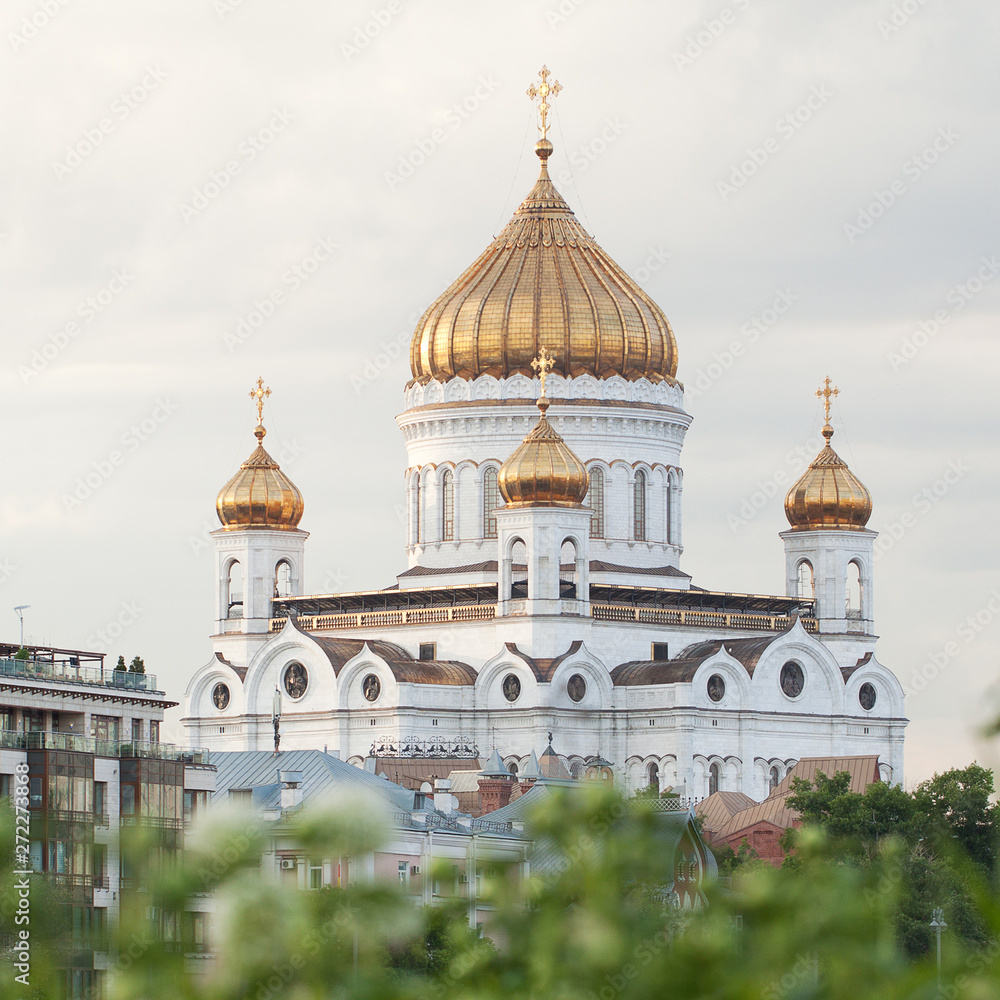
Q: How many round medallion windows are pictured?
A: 8